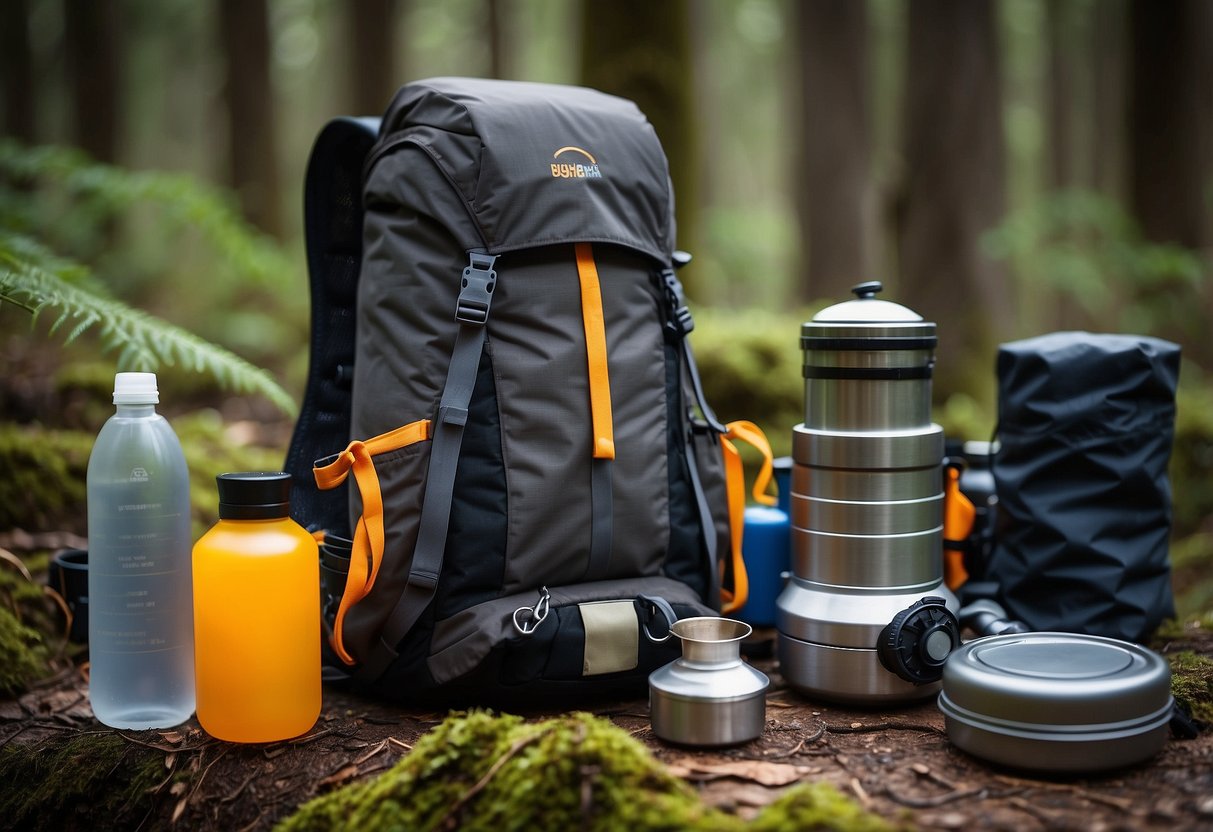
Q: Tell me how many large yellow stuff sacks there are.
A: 0